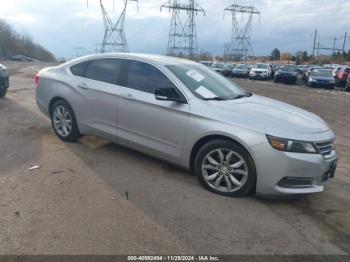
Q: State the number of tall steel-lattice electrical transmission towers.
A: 3